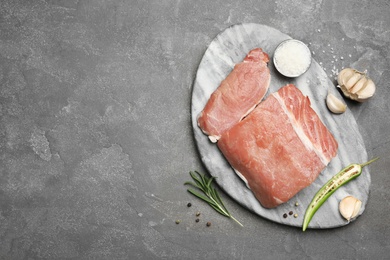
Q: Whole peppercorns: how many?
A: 9